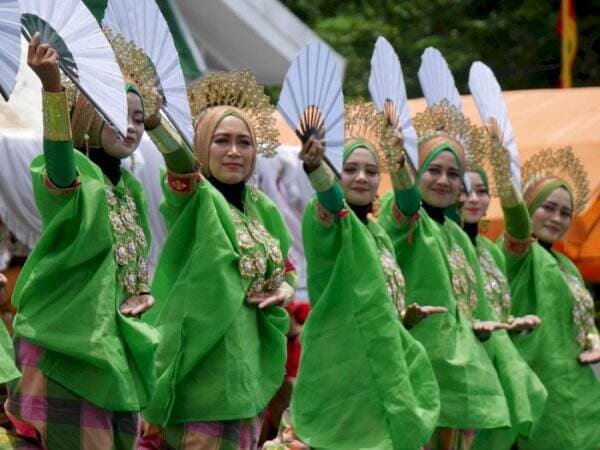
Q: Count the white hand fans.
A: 7